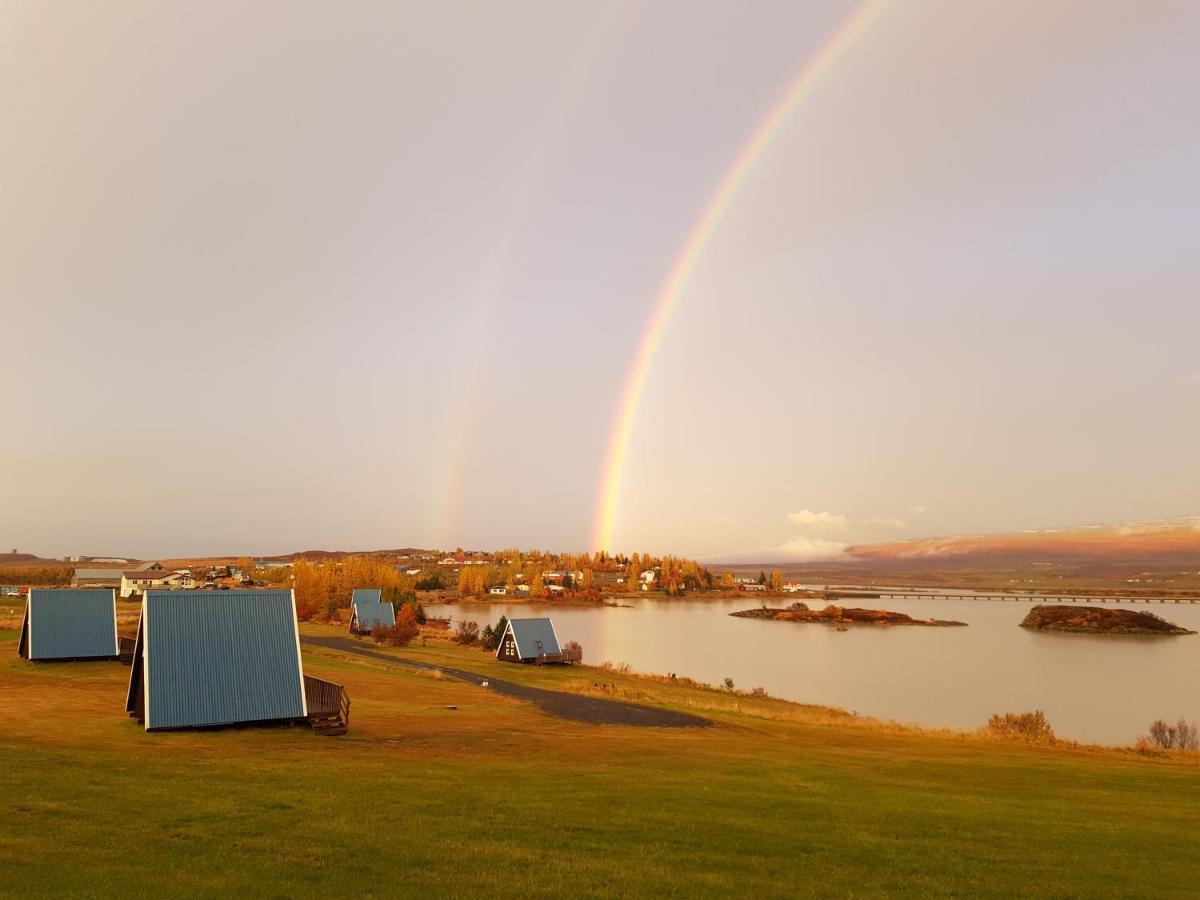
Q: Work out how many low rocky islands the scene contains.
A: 2